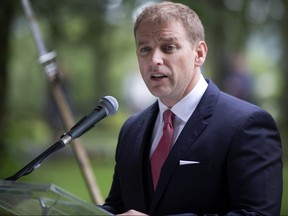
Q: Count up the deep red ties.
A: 1